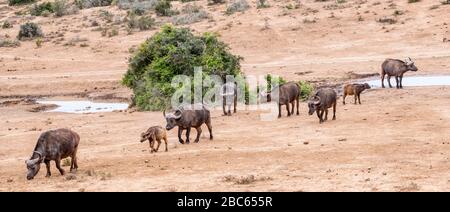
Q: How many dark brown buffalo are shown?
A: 6